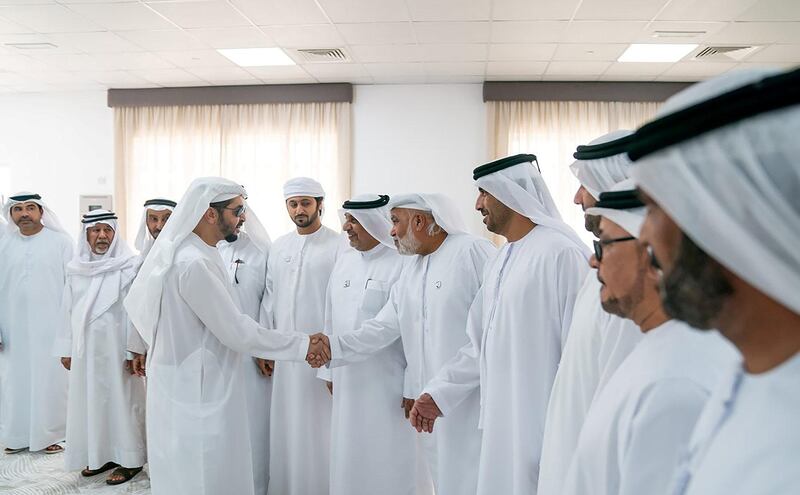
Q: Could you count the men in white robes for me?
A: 12